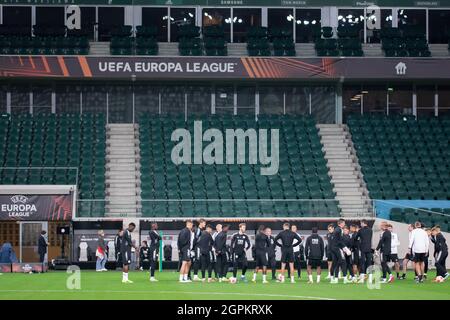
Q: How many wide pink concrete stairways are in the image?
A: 2